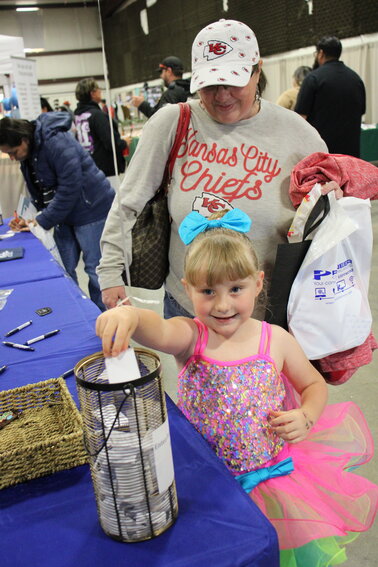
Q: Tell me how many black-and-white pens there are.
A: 3